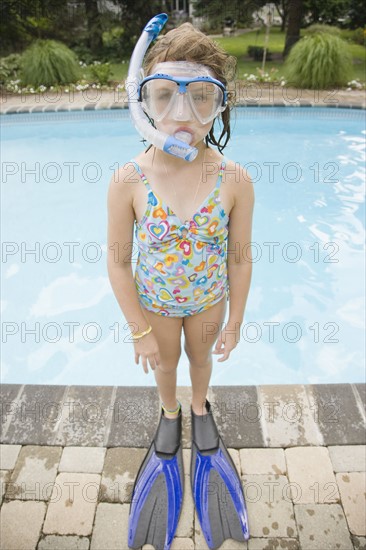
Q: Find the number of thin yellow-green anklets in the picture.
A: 1